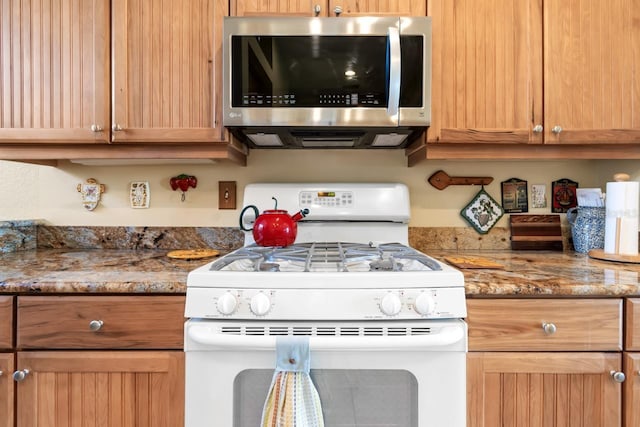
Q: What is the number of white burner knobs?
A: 4